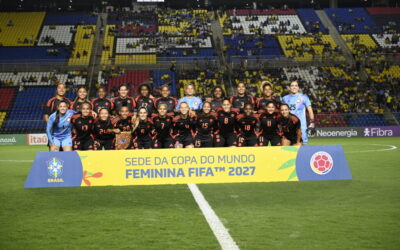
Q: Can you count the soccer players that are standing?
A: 11